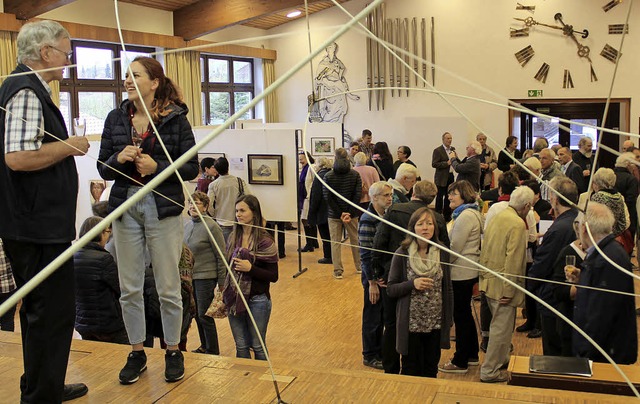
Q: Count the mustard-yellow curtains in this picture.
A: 3